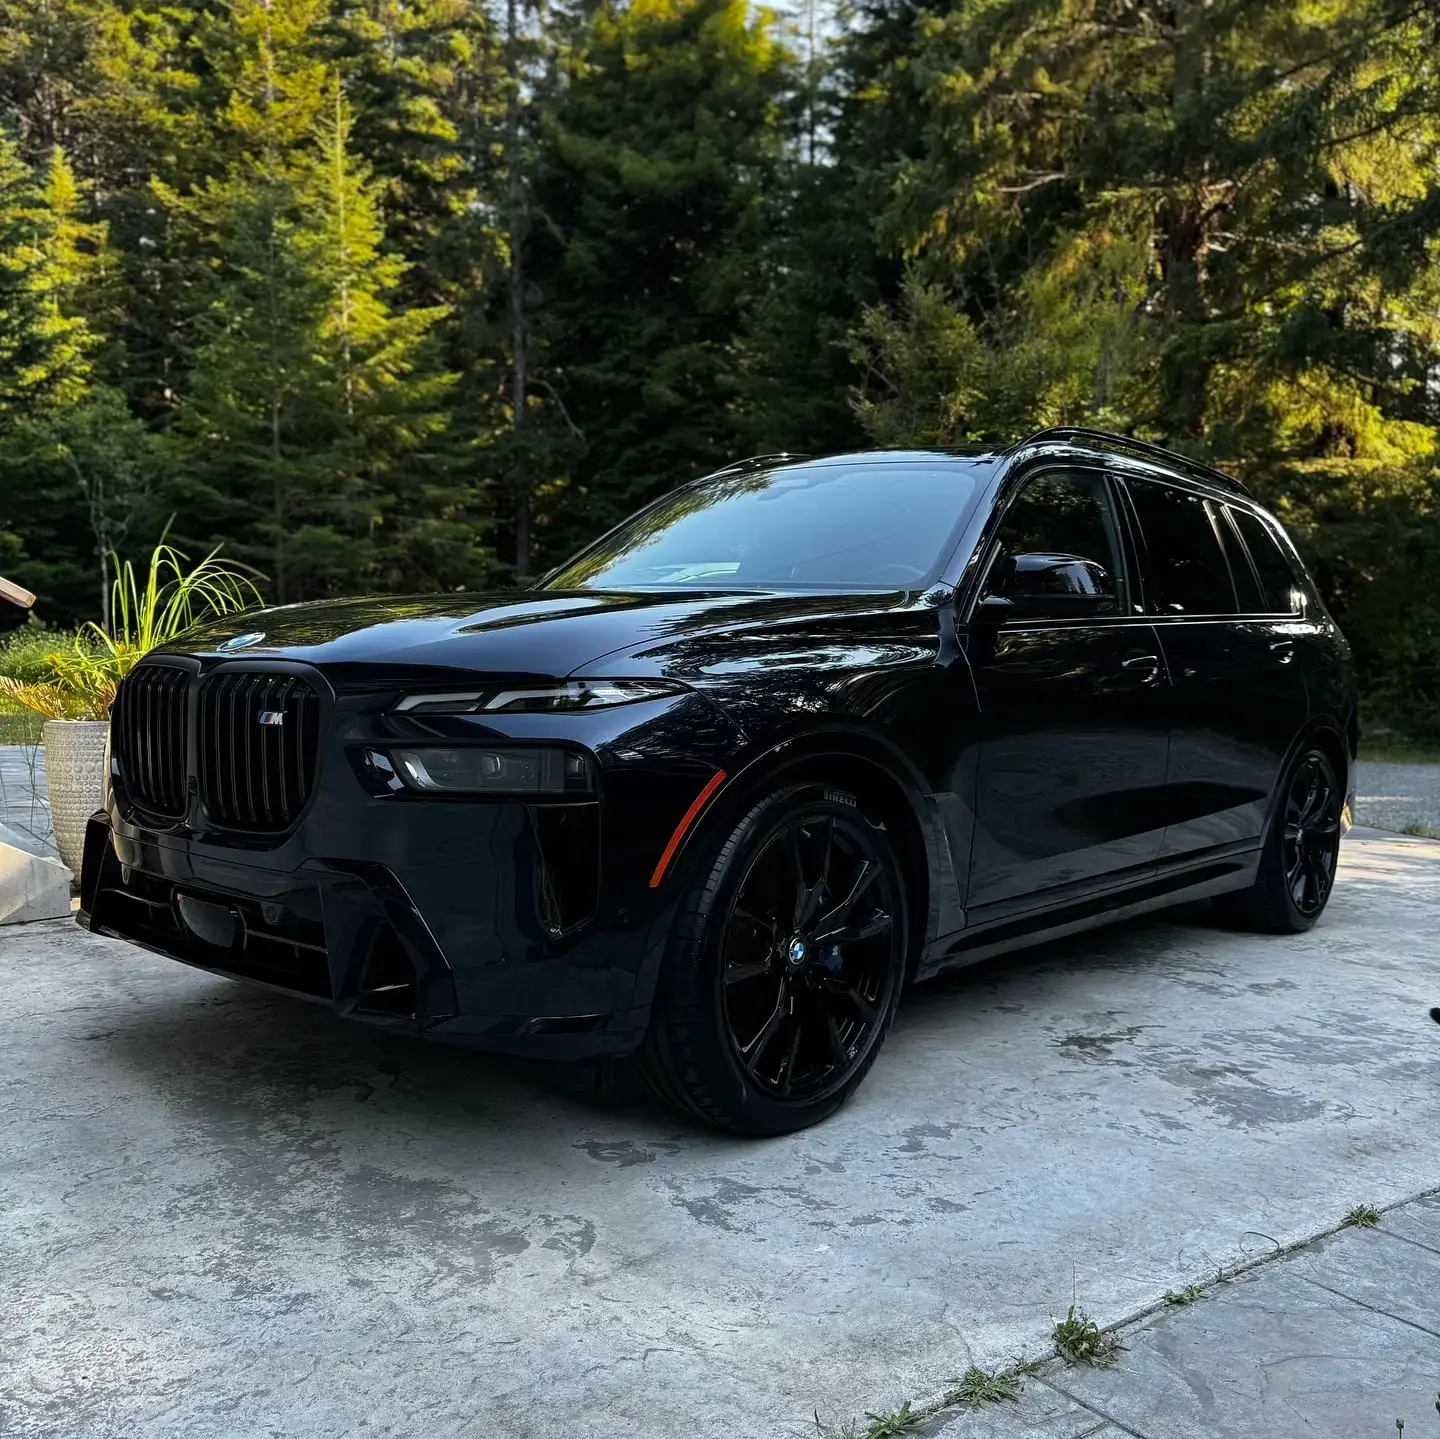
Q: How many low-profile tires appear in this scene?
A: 2